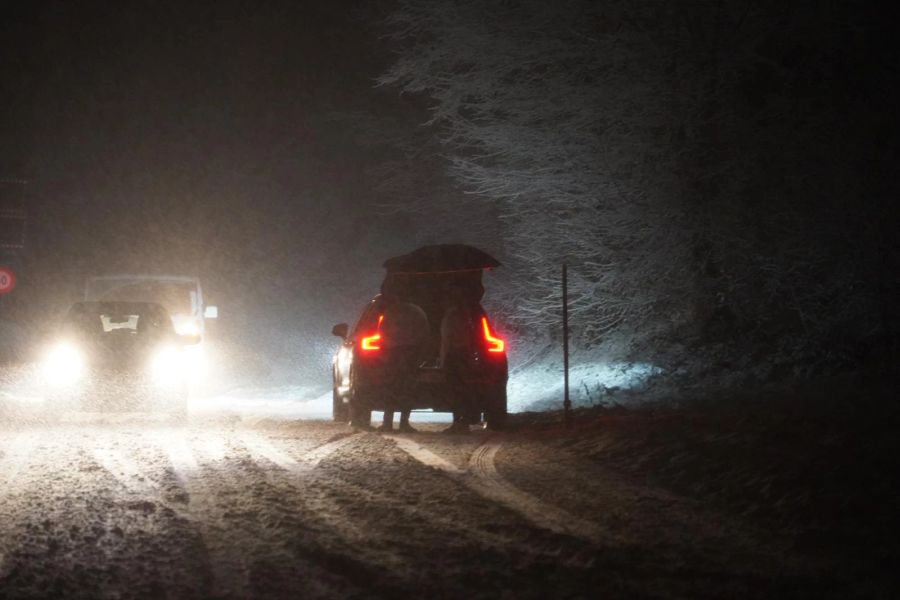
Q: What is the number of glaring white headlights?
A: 2